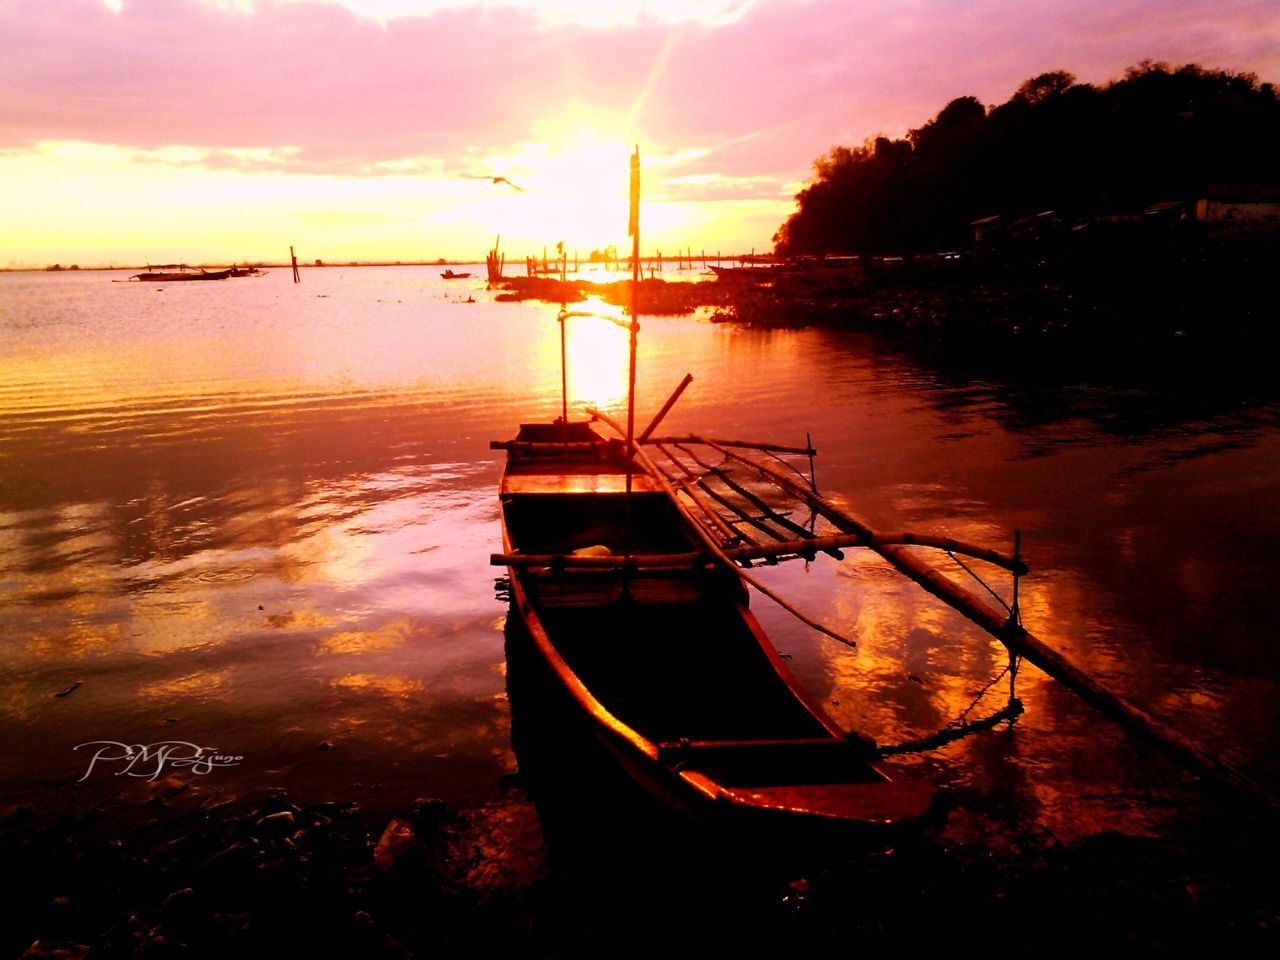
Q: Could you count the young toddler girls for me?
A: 0